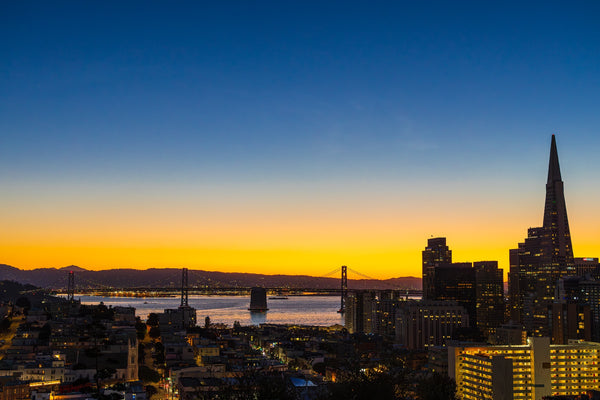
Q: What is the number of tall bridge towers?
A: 3